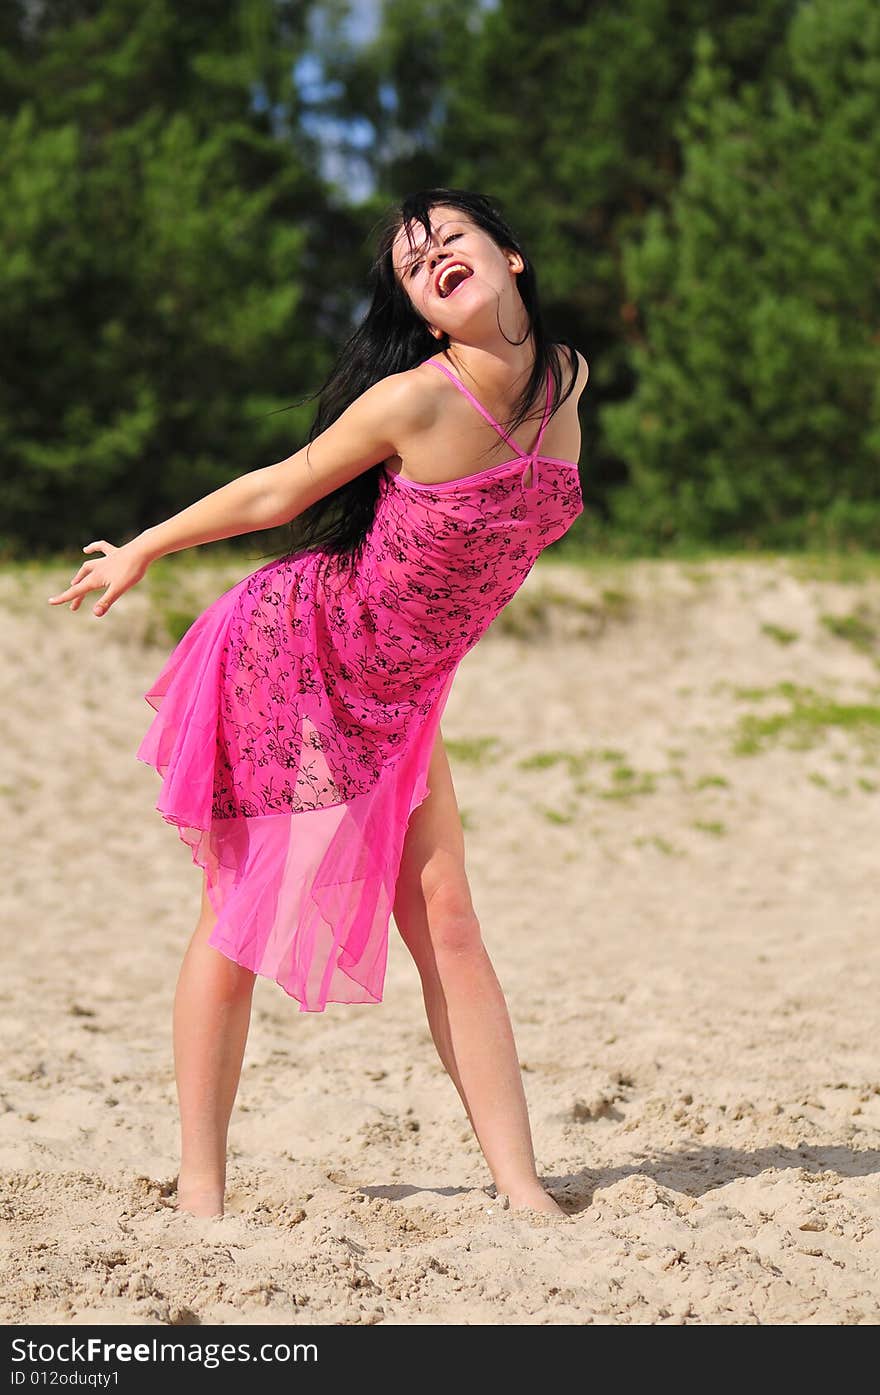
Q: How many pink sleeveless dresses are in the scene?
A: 1